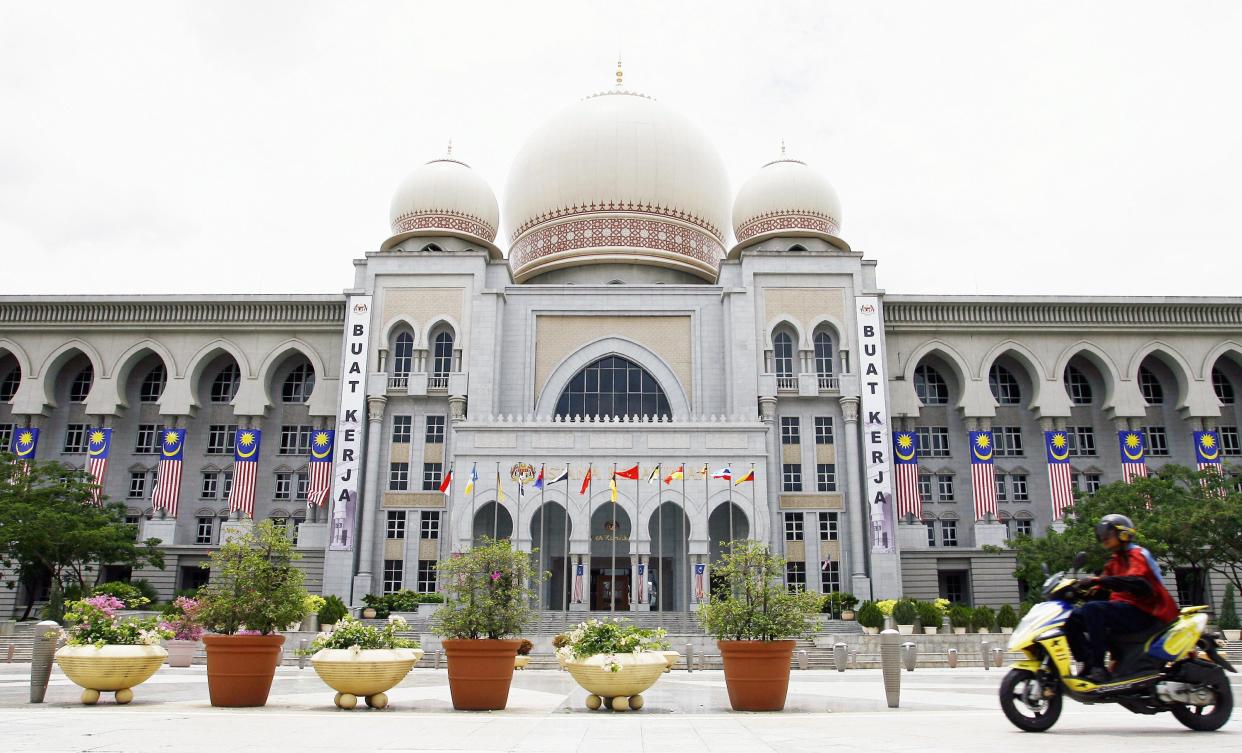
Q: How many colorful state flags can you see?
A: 14